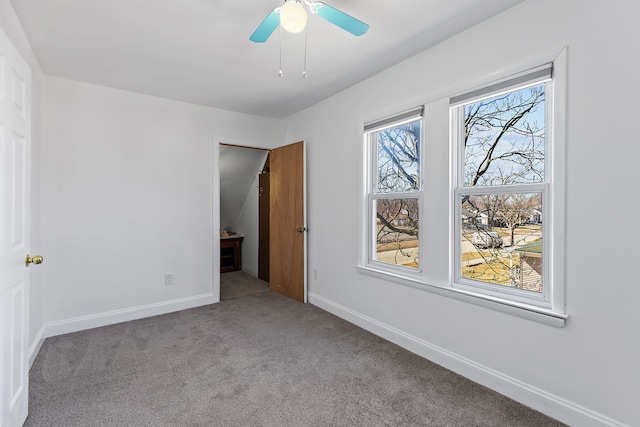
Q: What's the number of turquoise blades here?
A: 2